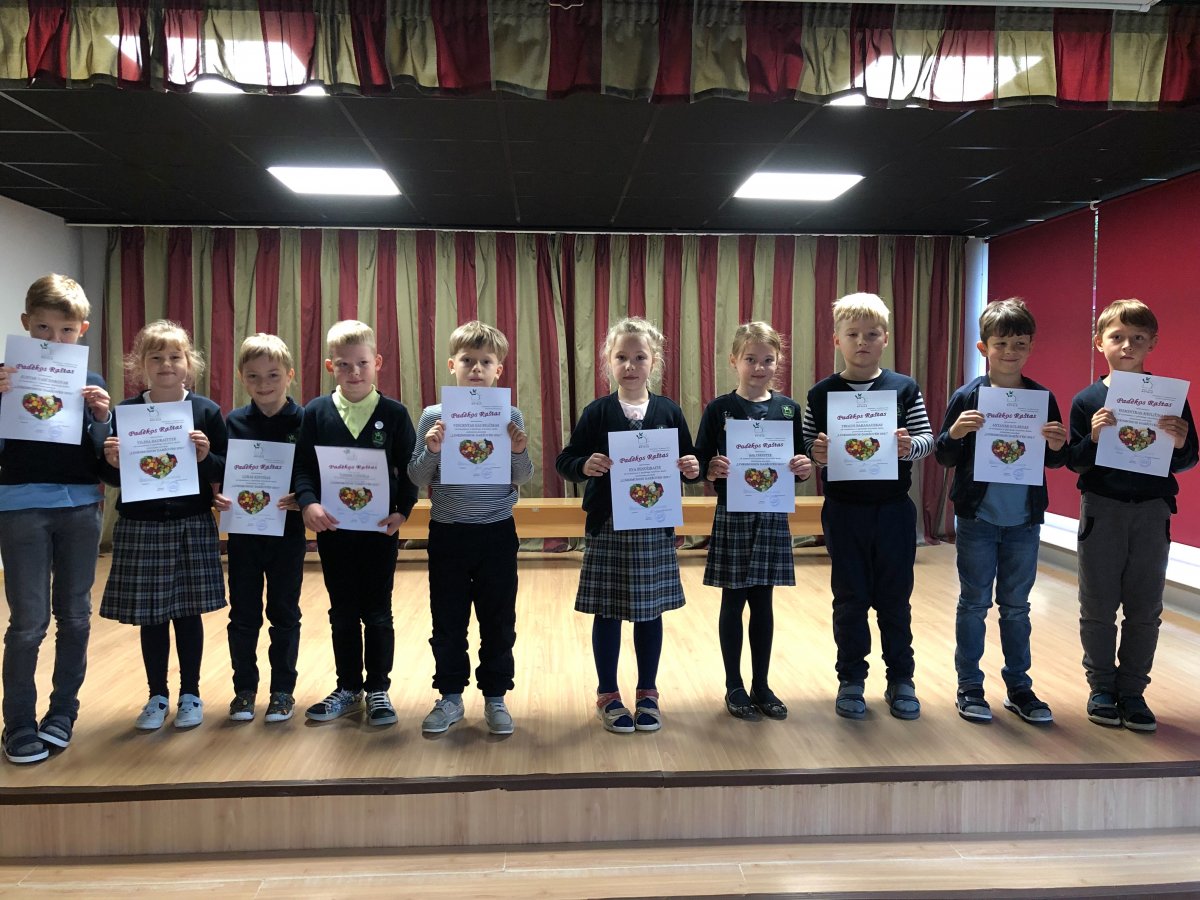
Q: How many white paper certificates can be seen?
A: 10